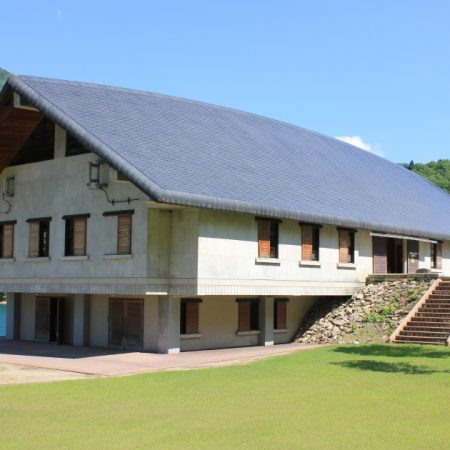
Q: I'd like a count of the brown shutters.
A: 11